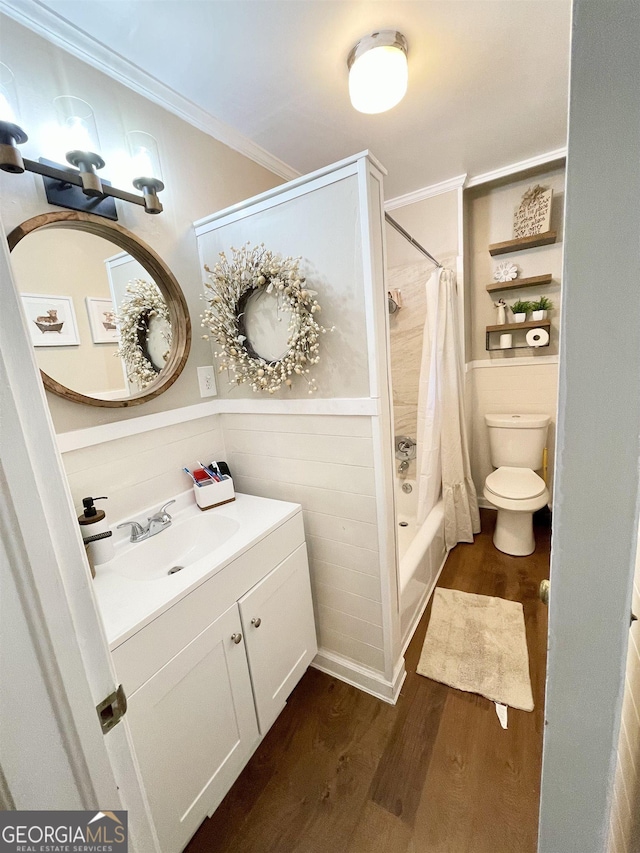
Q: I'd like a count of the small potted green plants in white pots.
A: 2